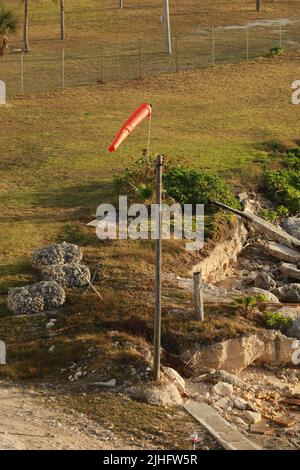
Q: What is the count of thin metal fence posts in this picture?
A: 8